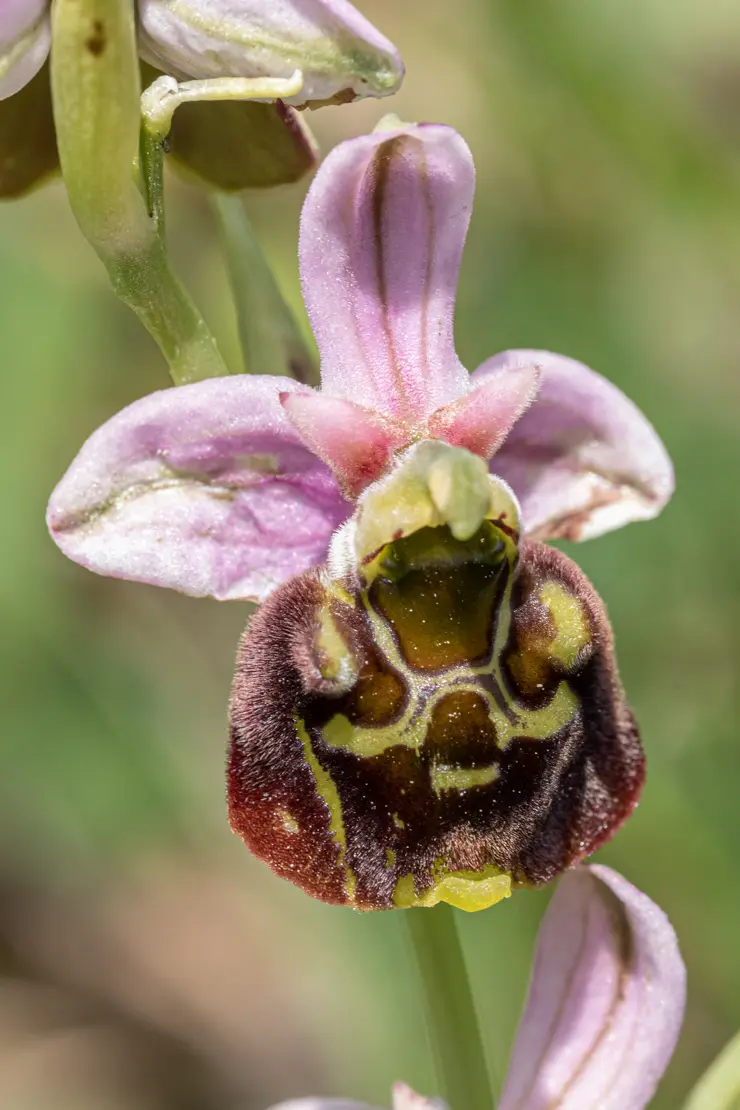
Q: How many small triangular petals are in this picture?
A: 2